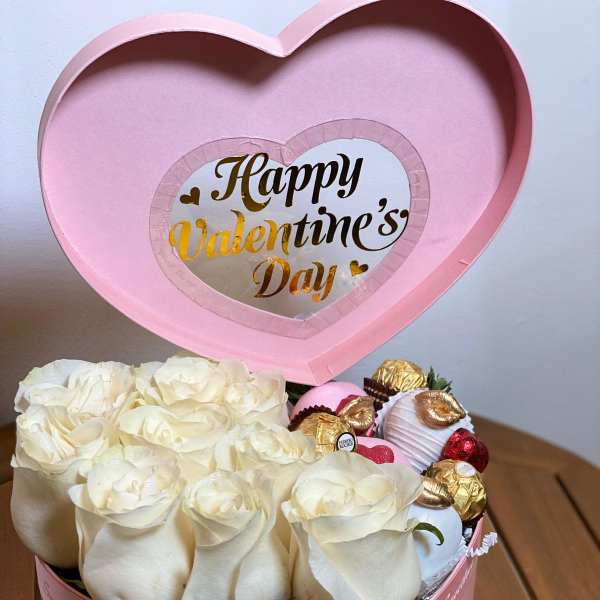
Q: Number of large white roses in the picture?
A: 9